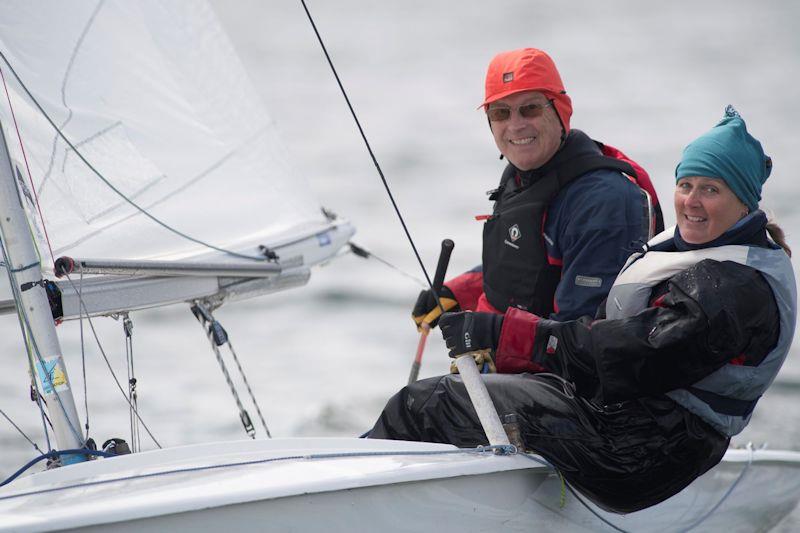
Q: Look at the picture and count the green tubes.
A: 0